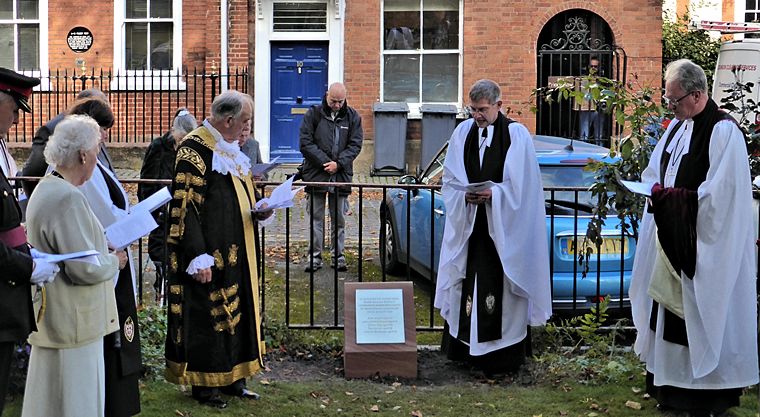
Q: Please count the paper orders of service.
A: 7